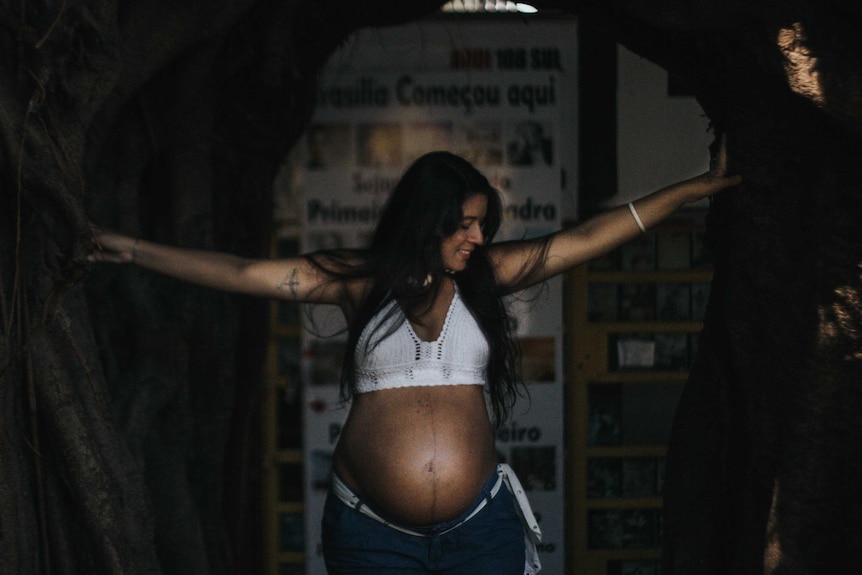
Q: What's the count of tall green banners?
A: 0